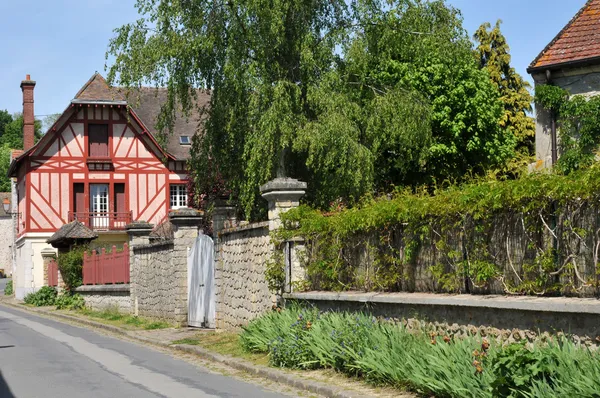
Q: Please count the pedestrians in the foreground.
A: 0